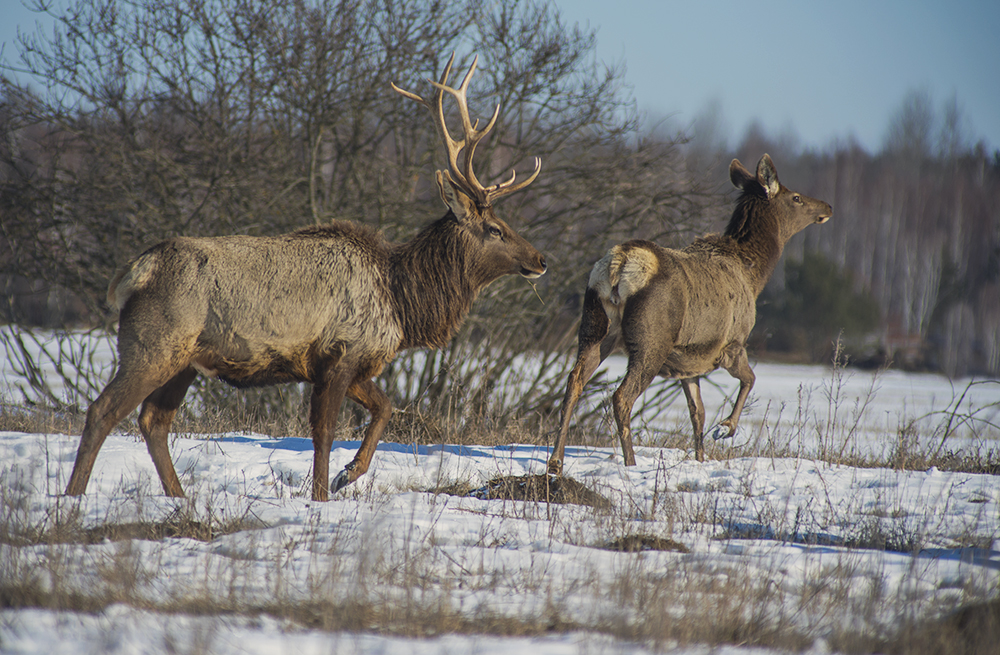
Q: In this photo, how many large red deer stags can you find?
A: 1